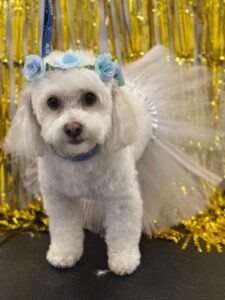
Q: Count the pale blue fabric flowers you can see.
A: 4